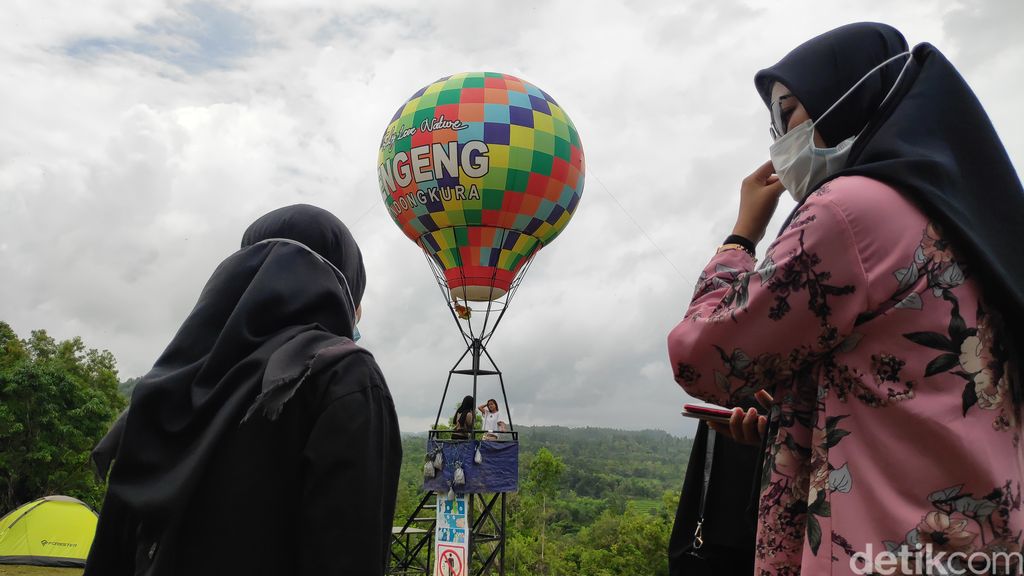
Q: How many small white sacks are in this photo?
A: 5